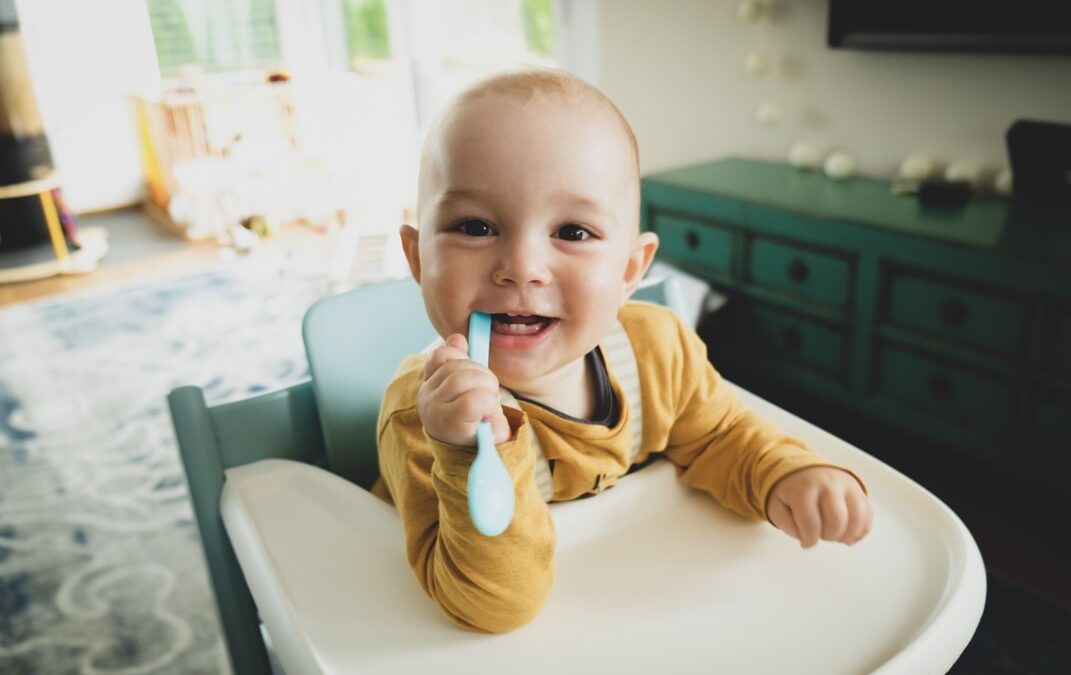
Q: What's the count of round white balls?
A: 8